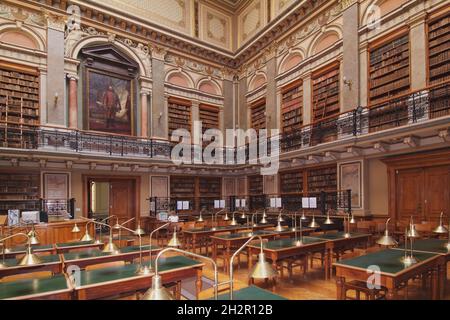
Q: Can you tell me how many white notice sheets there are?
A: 10